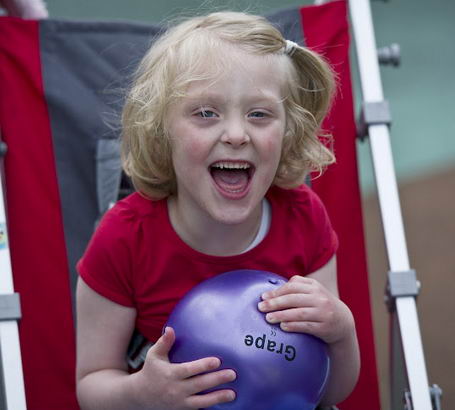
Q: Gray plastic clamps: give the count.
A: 3